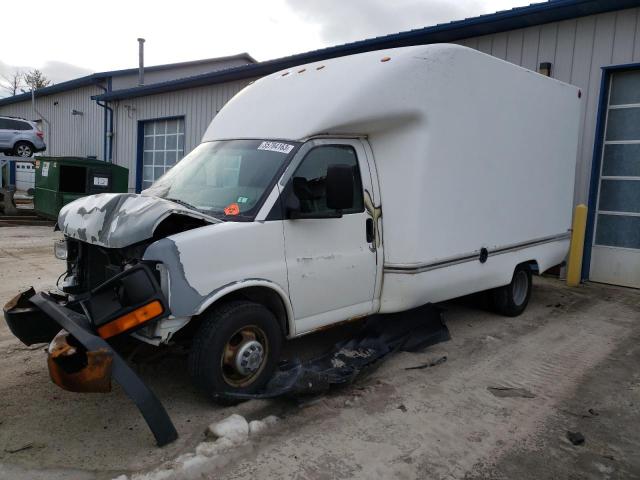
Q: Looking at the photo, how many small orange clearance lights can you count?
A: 4